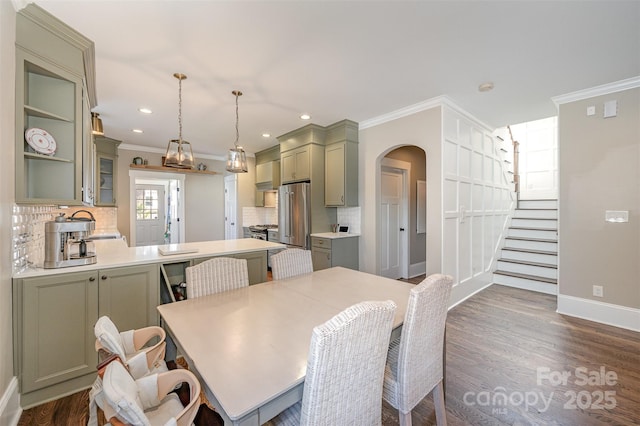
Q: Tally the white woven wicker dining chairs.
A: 4